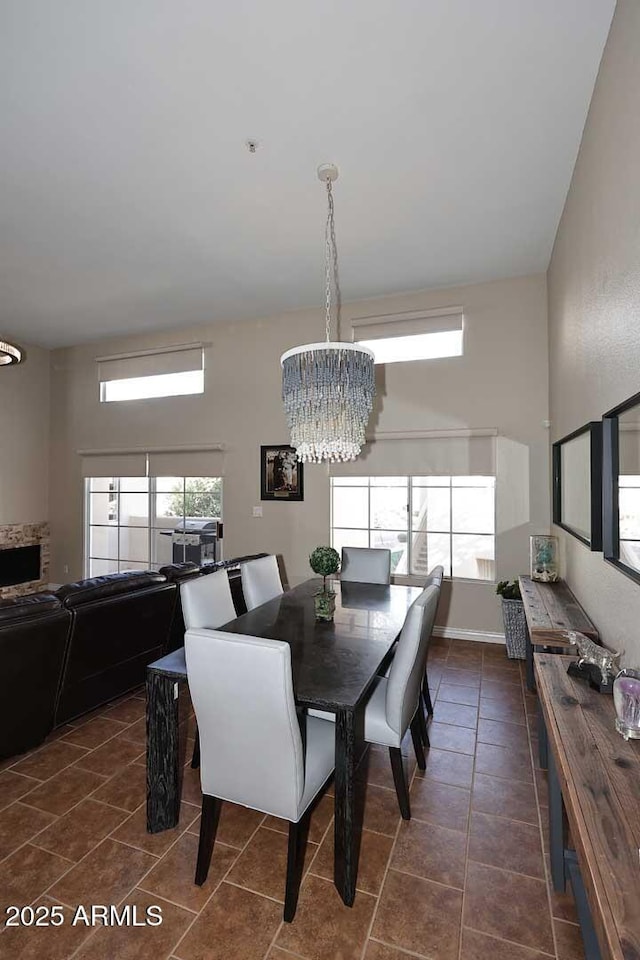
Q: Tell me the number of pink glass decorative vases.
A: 1